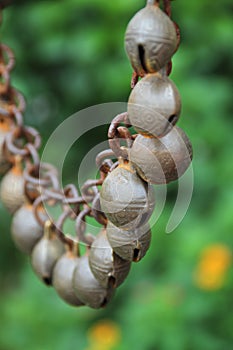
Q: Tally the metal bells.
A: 12